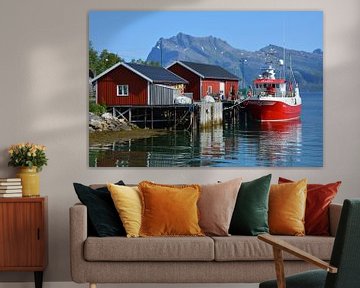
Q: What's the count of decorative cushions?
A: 7